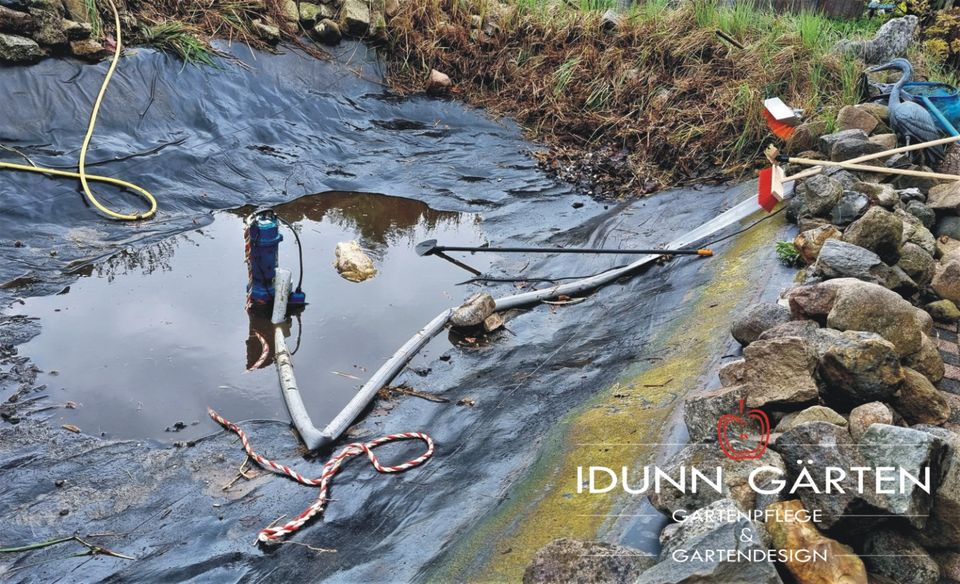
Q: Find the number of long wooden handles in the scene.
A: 2